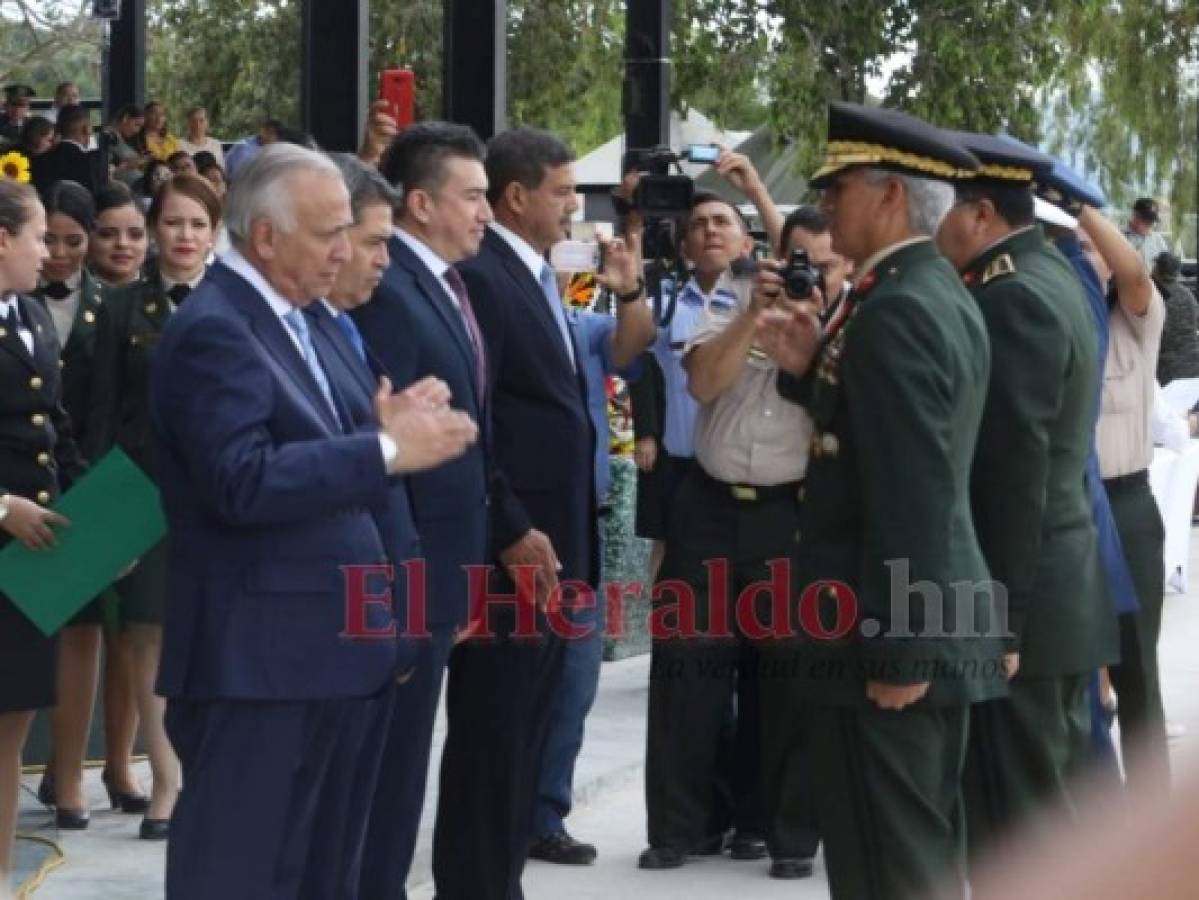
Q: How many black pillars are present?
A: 4